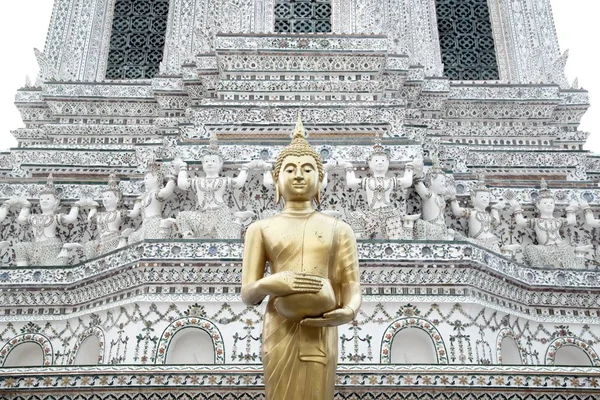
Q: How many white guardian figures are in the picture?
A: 8